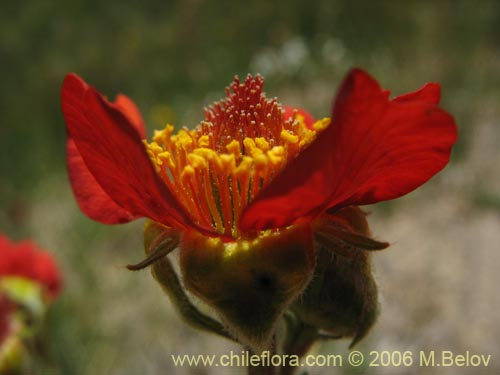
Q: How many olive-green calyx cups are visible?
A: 2